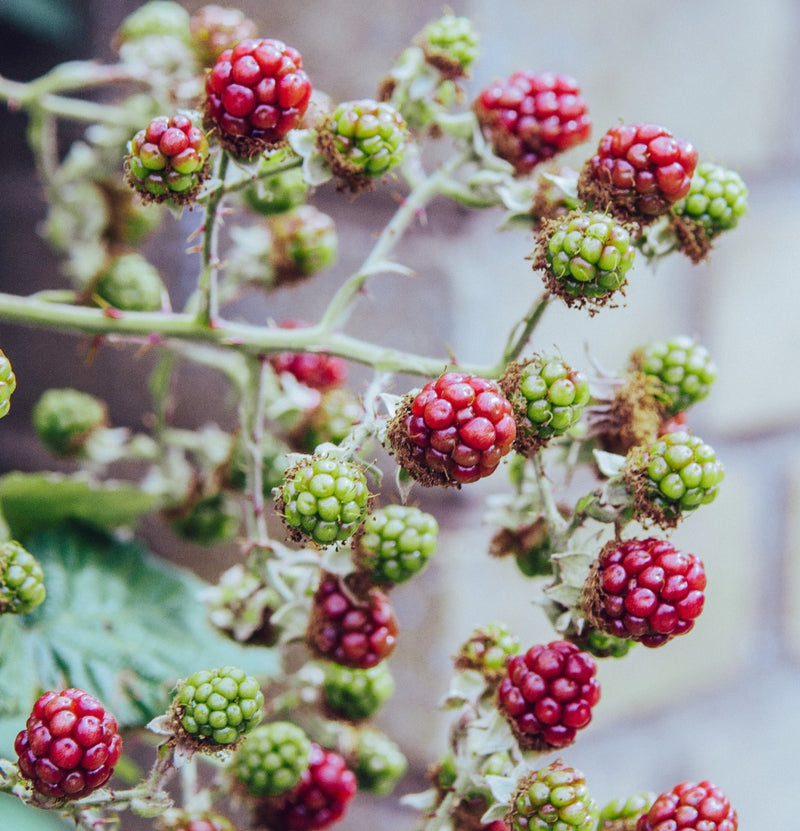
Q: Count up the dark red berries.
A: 11